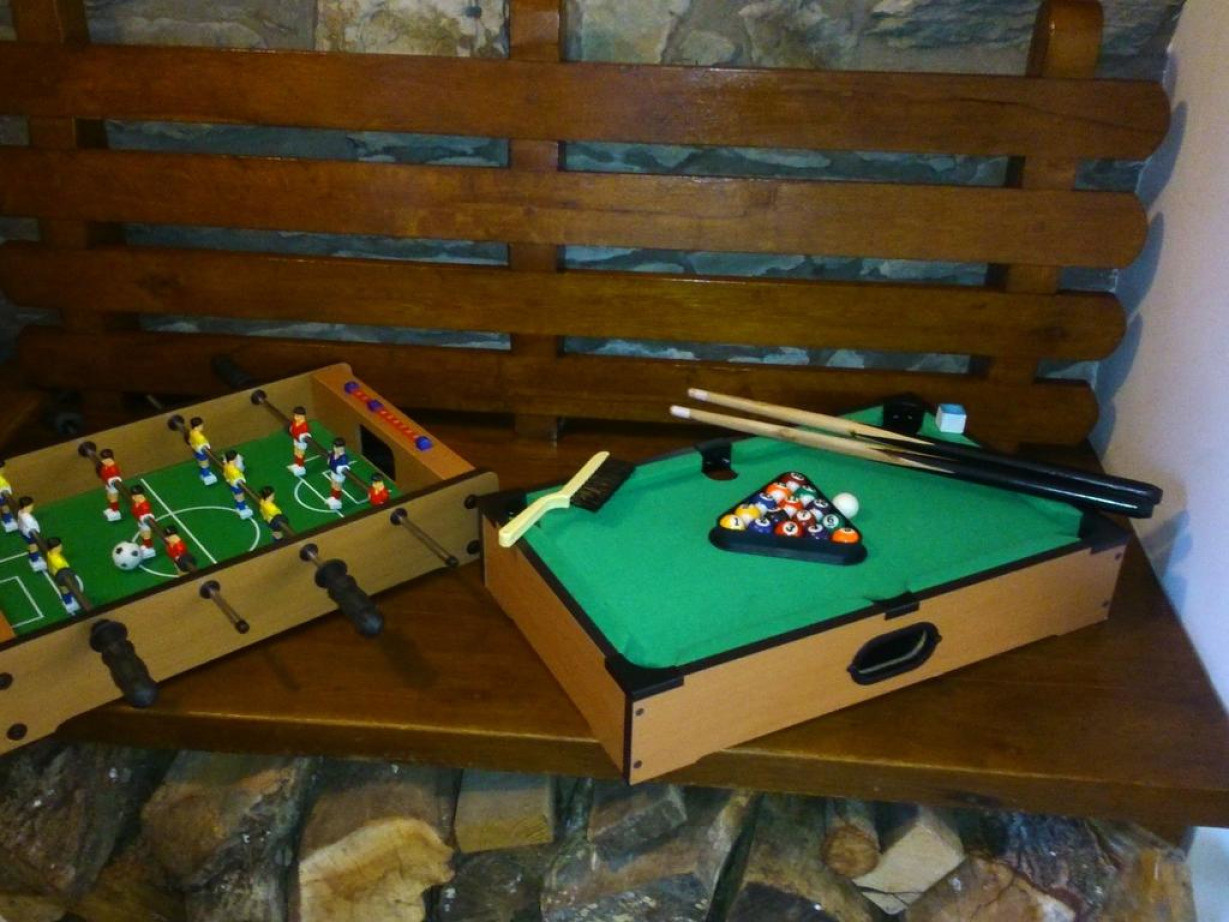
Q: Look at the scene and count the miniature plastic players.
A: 12